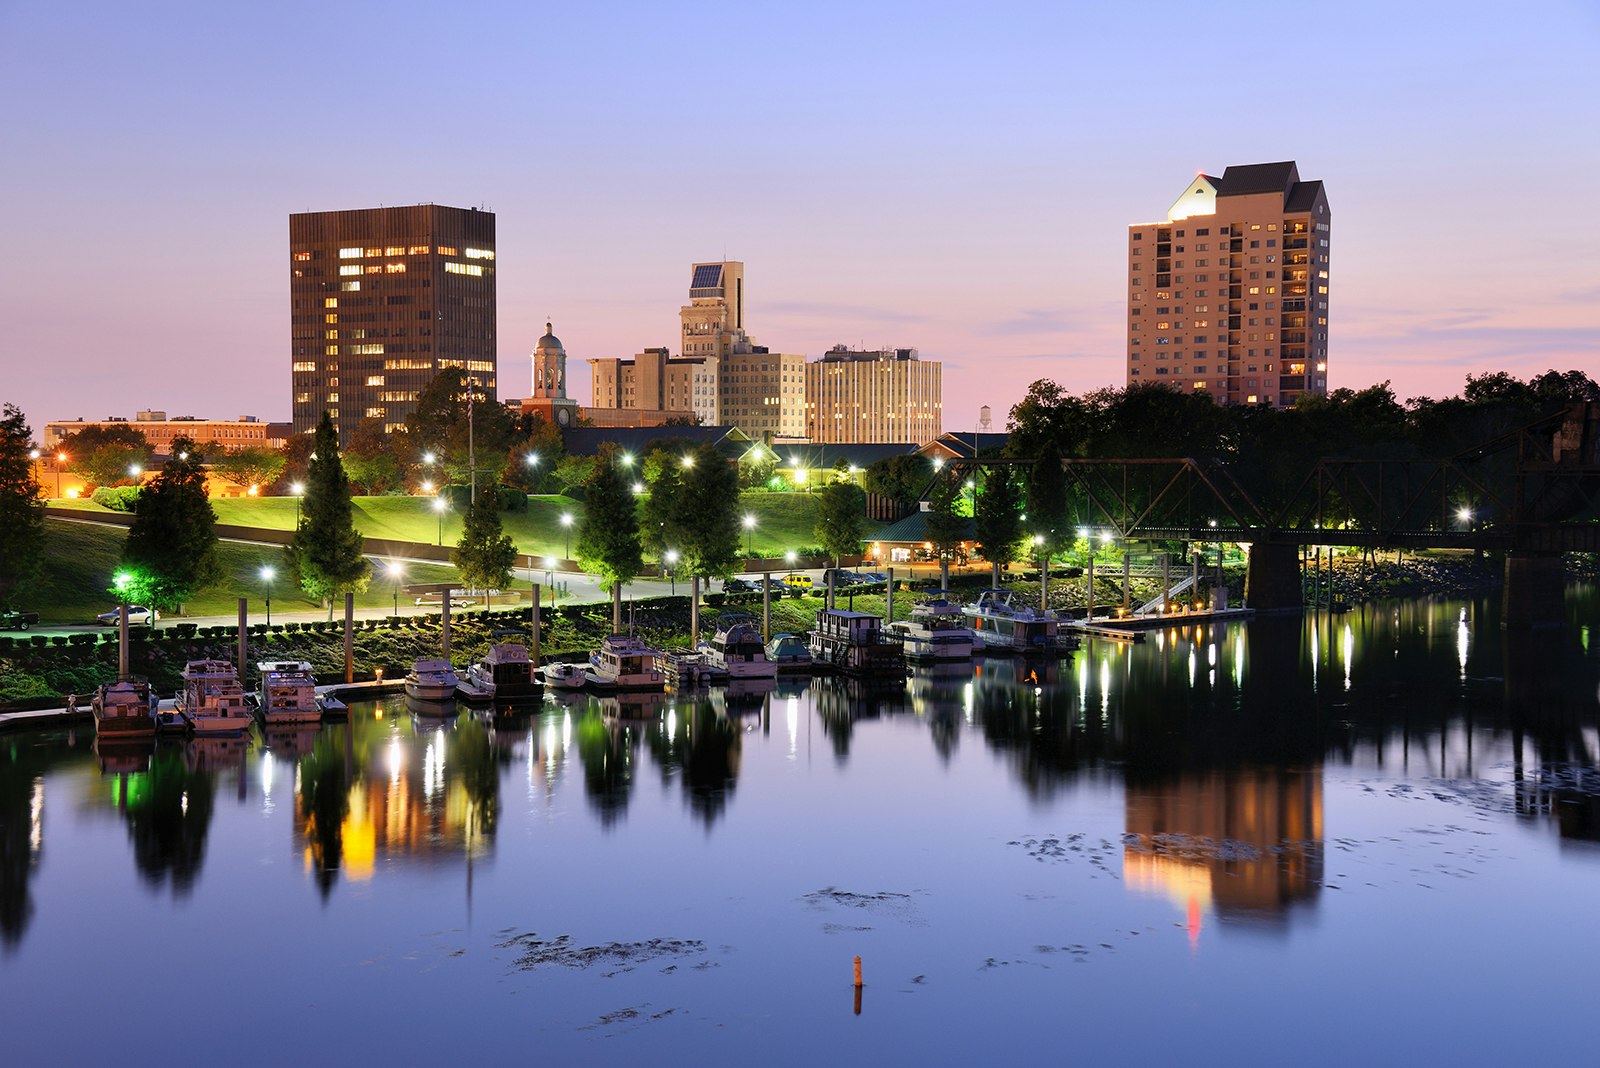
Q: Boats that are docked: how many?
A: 13